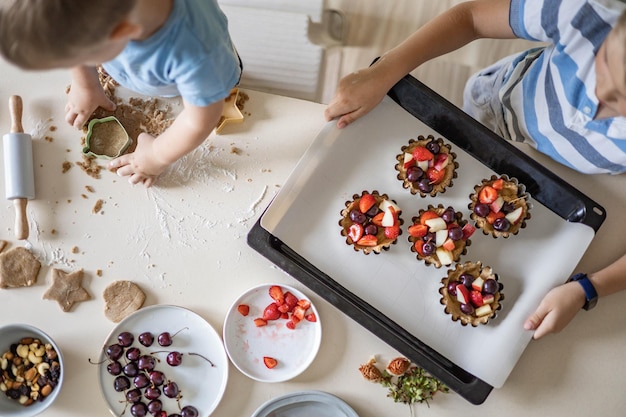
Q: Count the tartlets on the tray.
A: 5